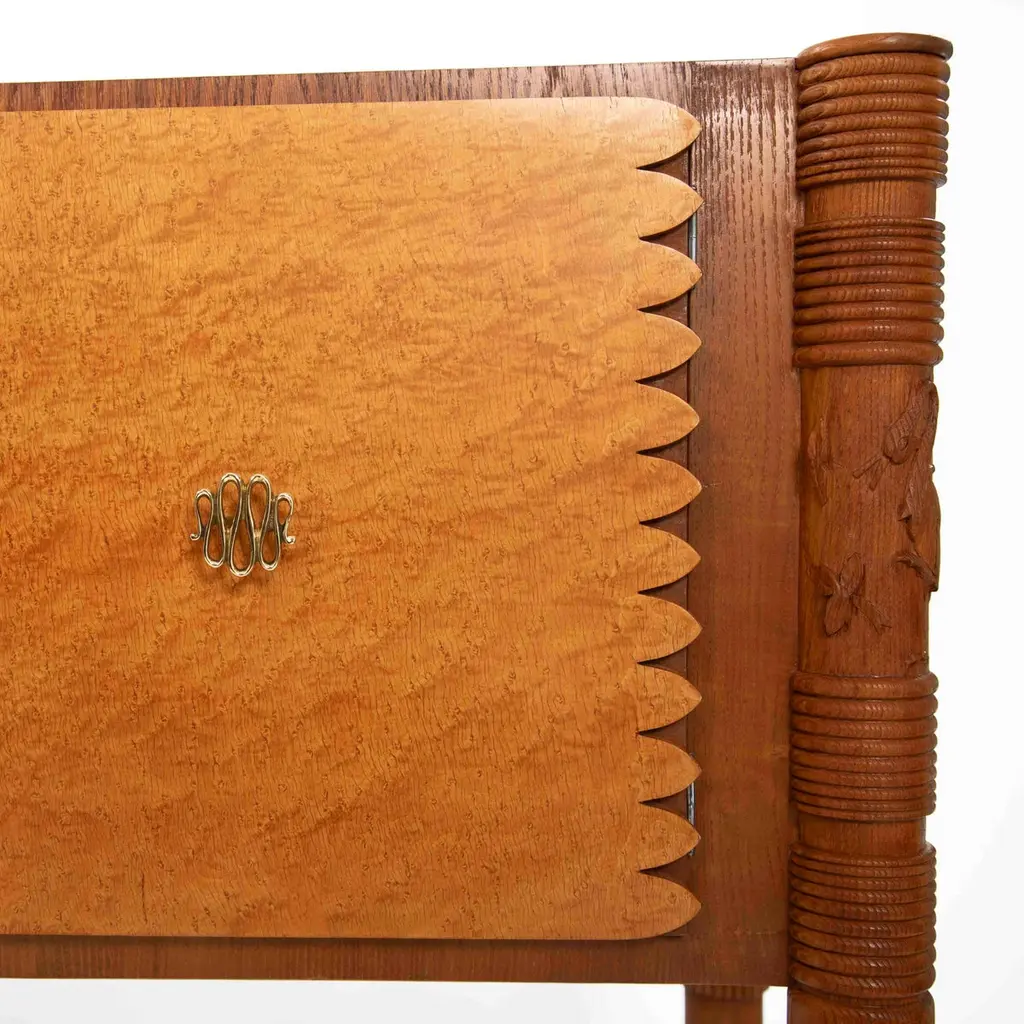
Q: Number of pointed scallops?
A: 12